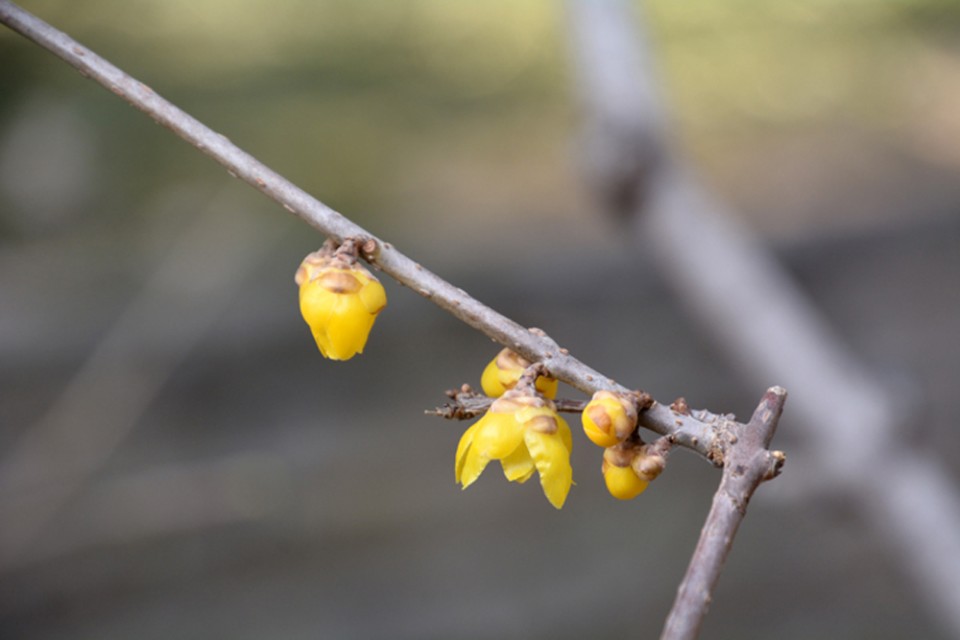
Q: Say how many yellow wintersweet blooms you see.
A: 5